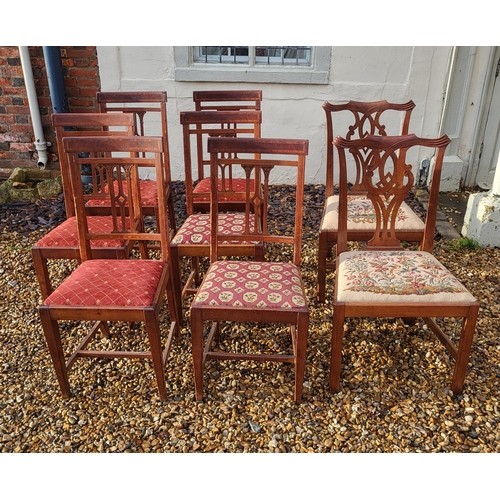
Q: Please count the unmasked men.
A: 0